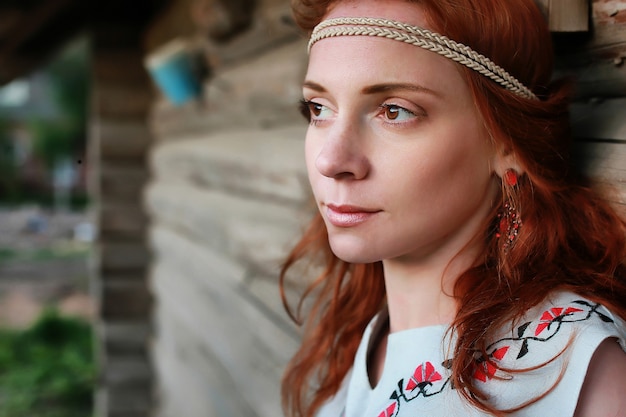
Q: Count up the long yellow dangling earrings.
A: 0